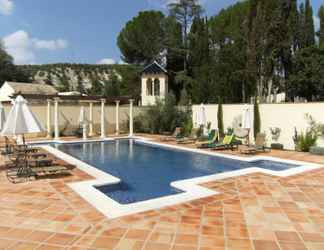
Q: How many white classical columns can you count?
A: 6